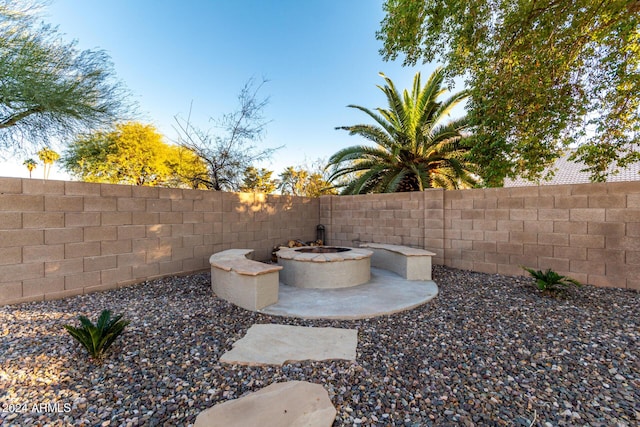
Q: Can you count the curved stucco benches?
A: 2